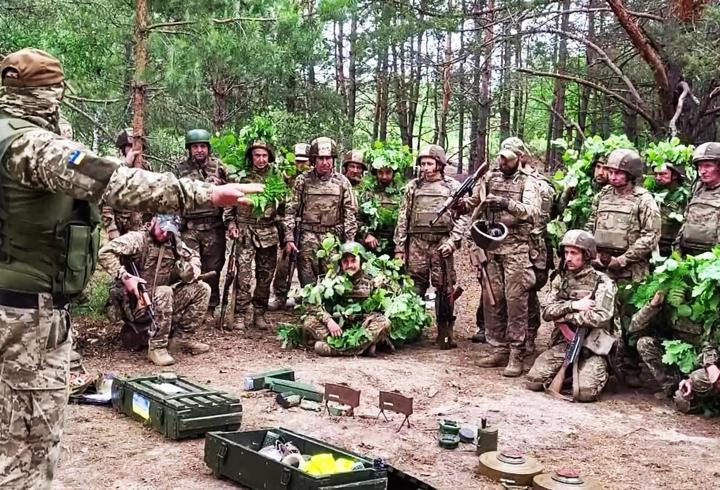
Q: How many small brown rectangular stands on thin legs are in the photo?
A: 2